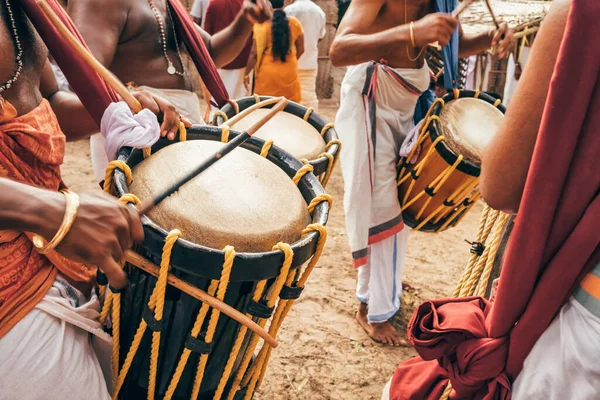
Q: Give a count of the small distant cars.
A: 0